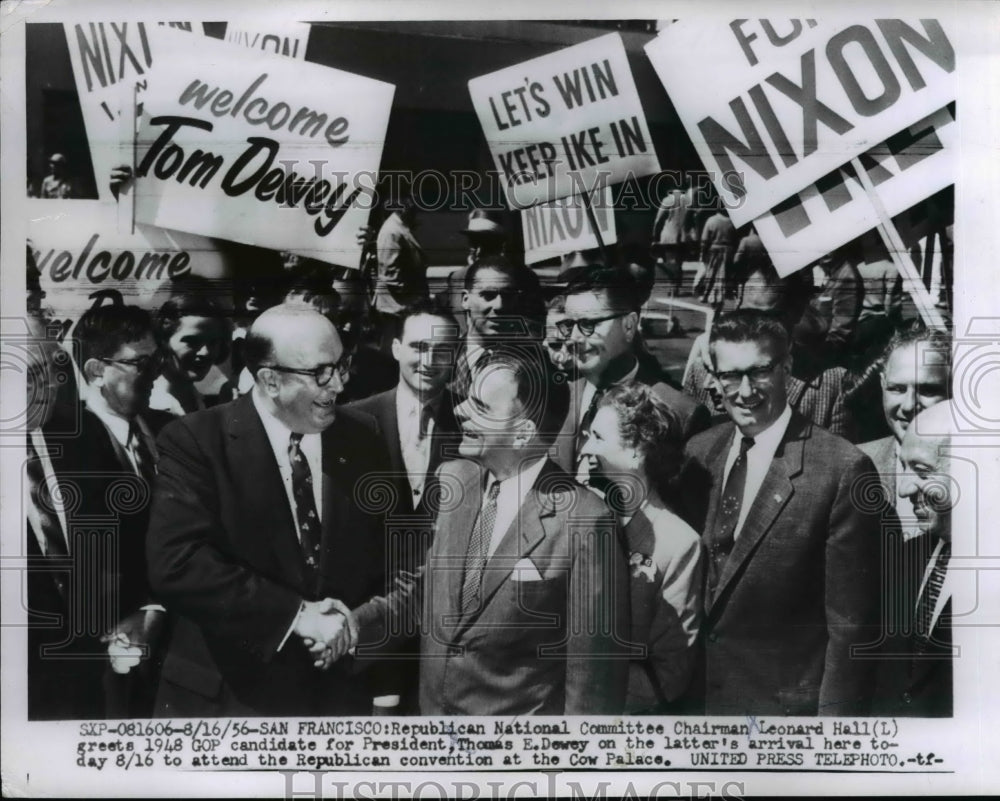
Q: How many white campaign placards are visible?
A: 8